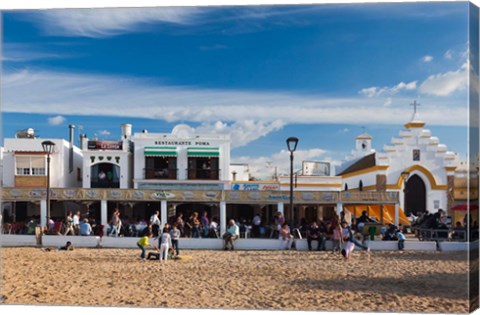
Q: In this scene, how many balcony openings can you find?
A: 3